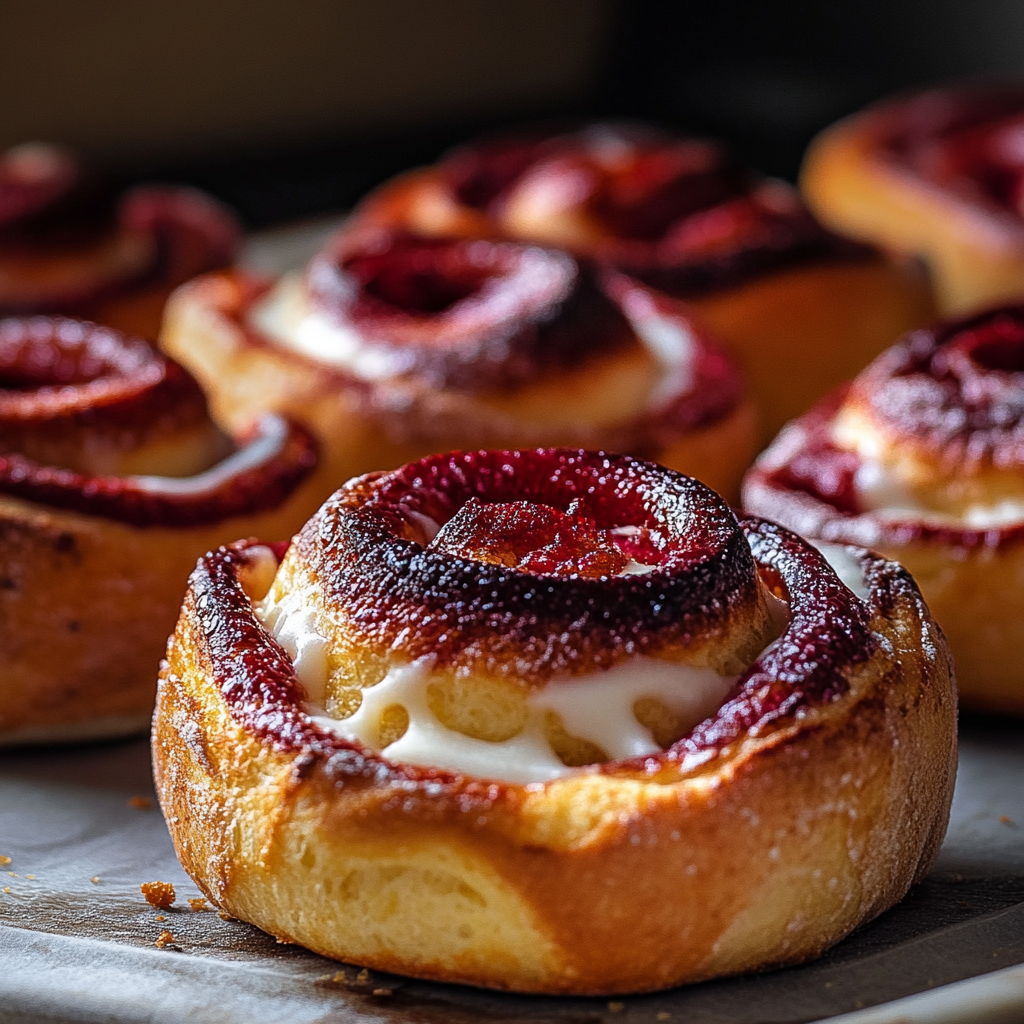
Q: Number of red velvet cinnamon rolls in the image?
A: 7